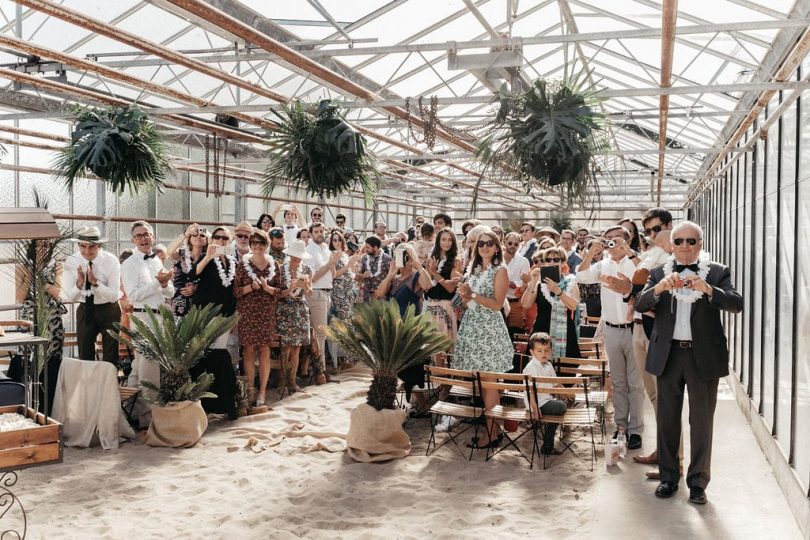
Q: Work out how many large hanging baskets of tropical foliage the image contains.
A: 3